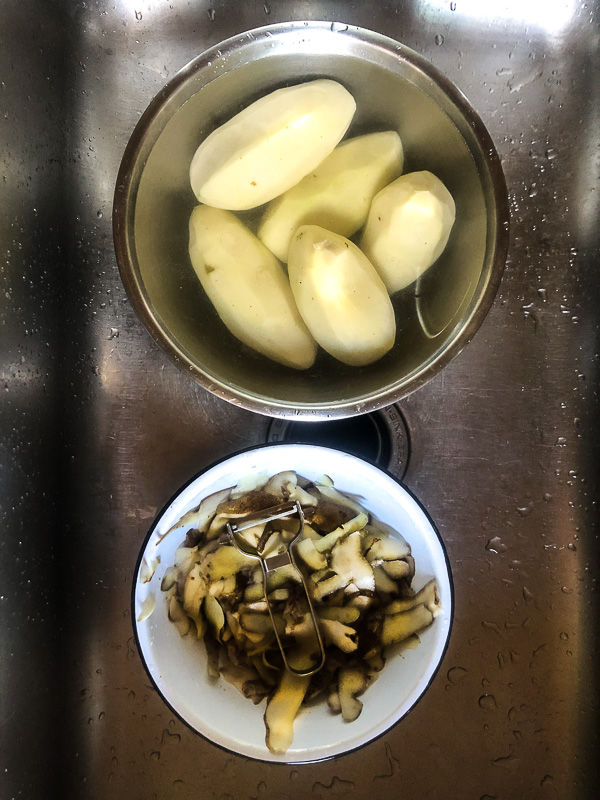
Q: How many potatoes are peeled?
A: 5